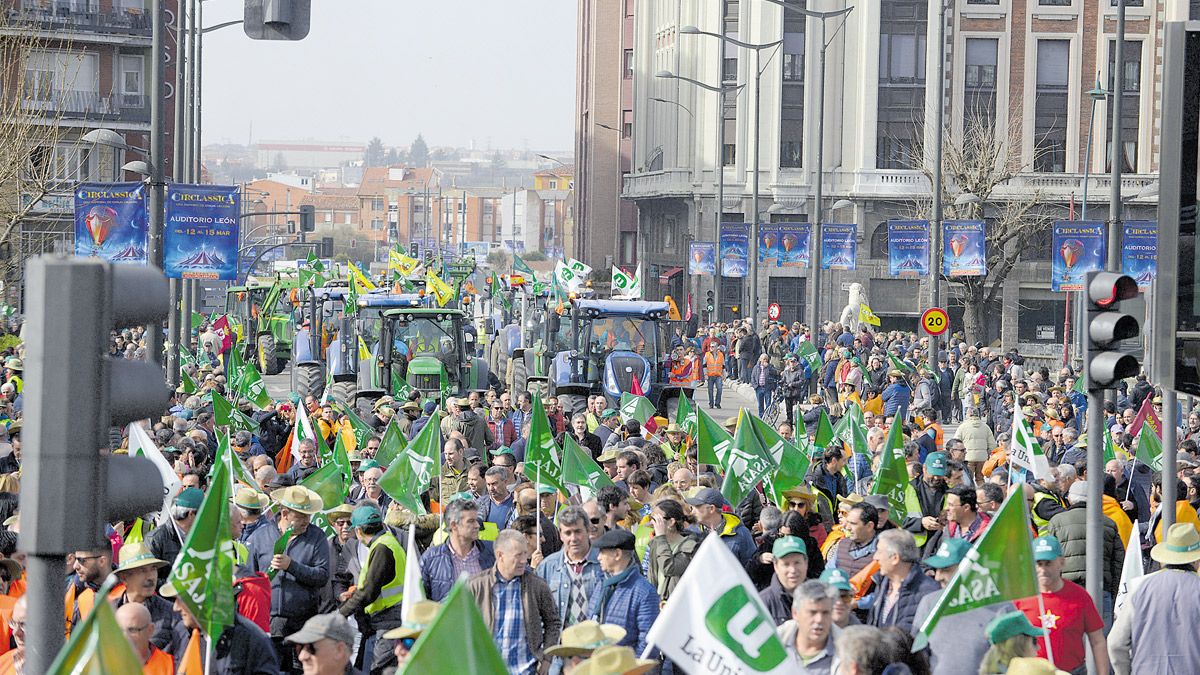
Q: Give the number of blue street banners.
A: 11